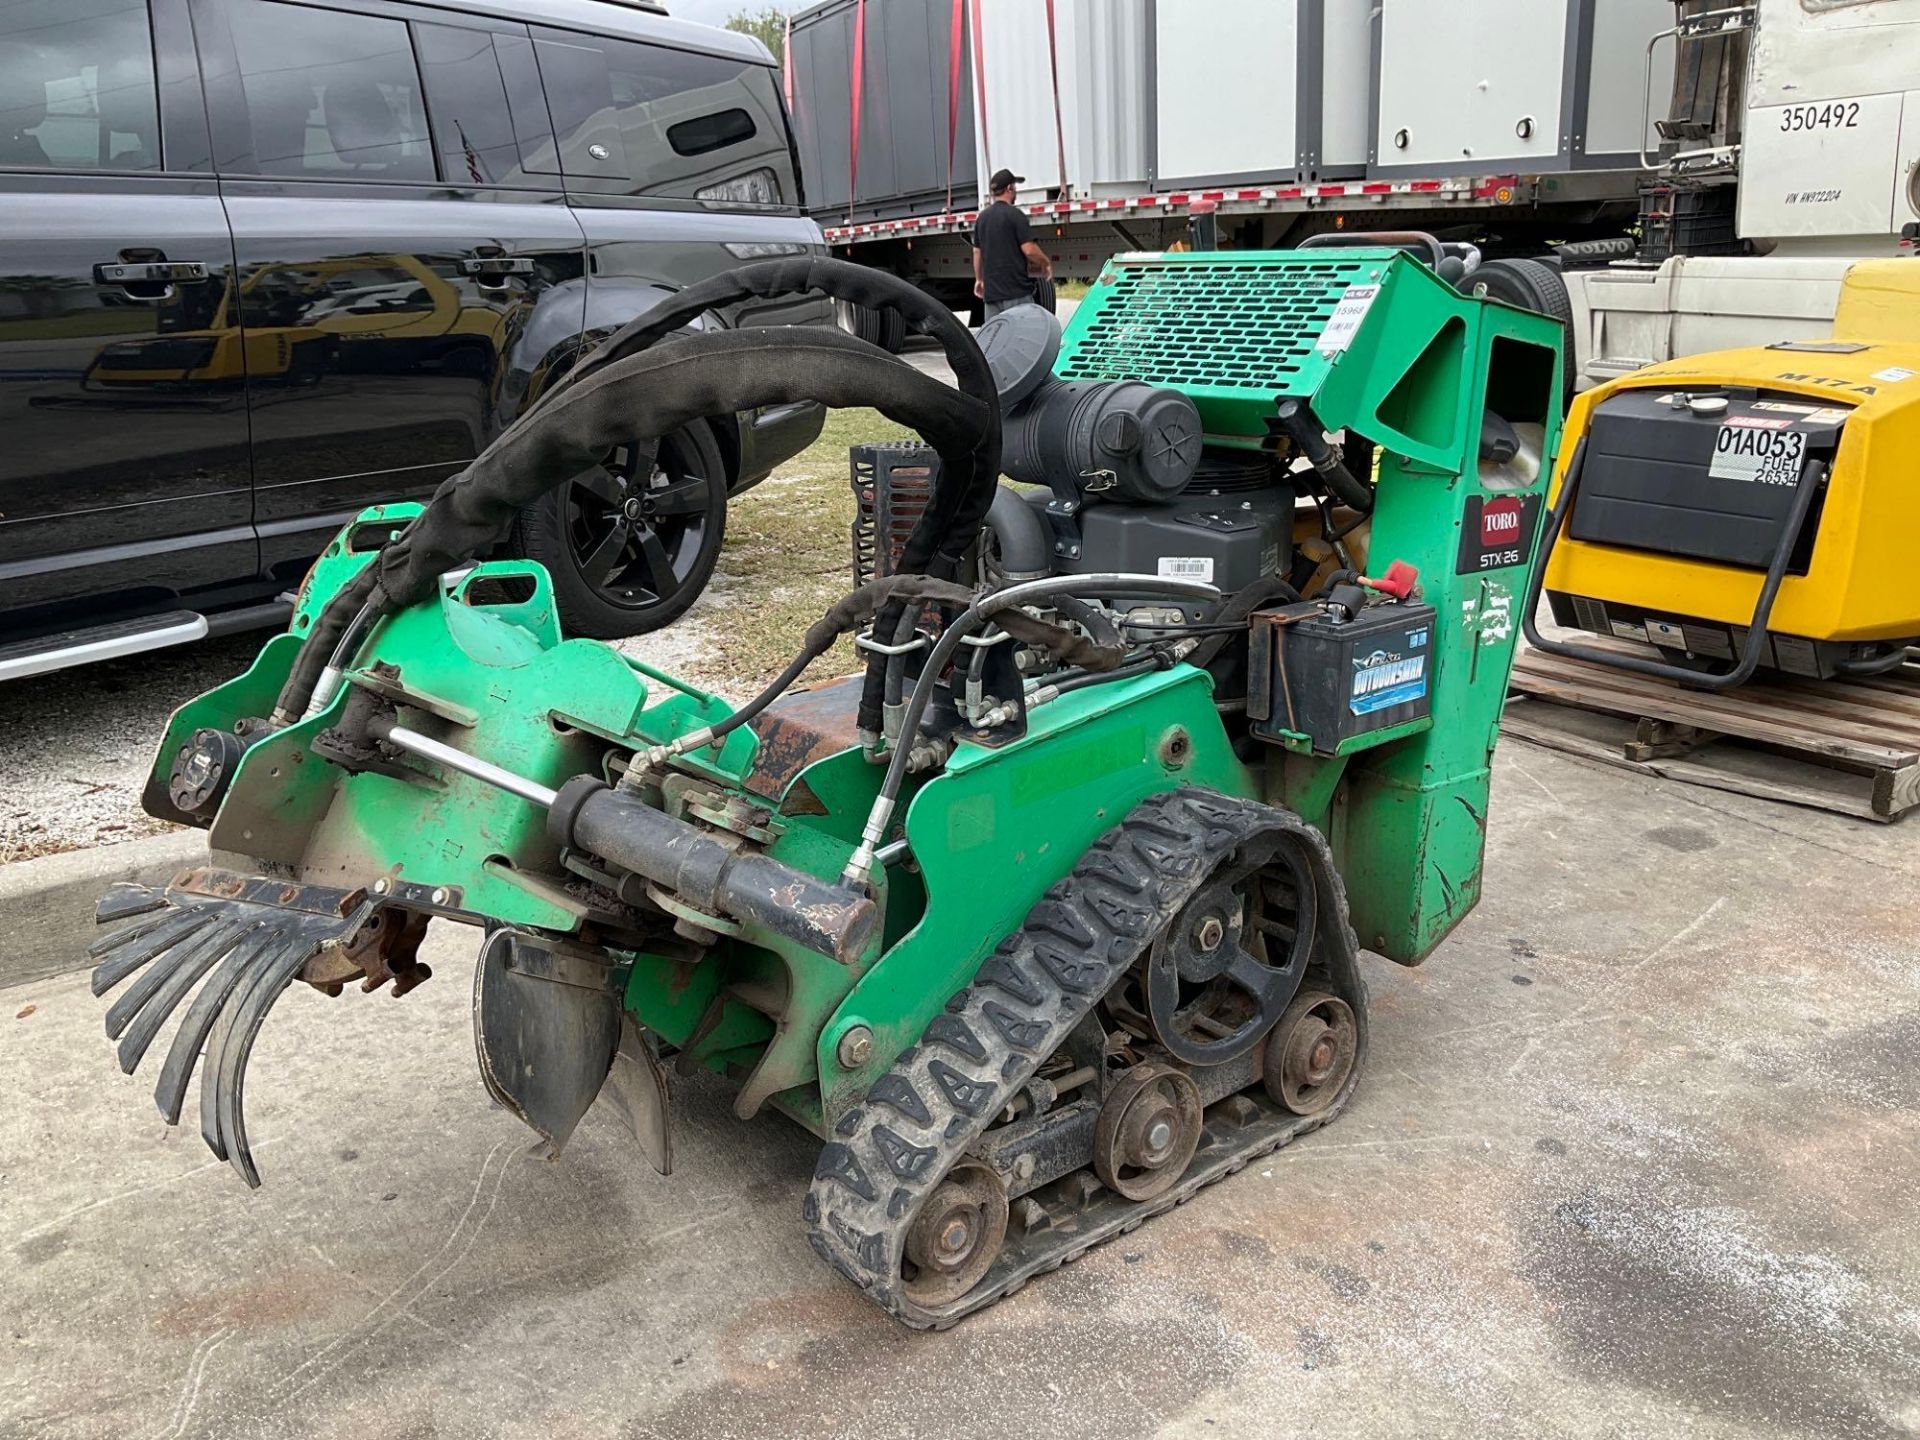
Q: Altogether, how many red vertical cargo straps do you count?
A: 5